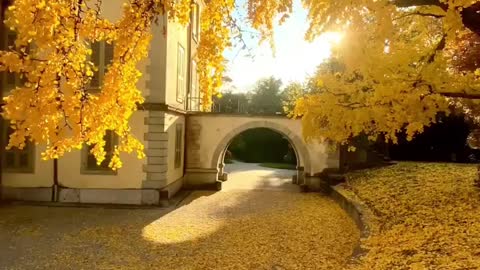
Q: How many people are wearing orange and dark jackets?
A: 0